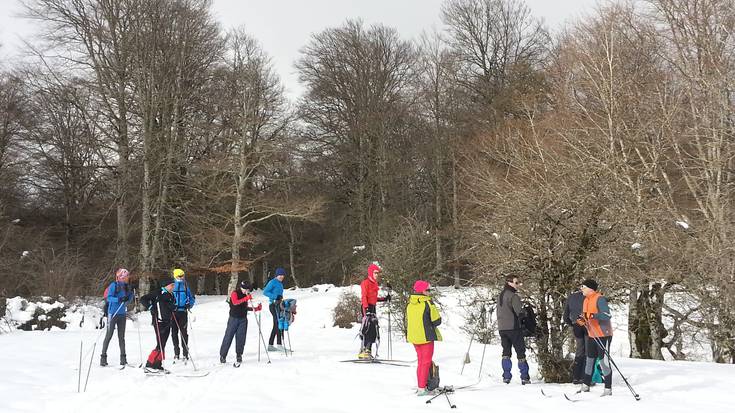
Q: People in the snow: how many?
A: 10